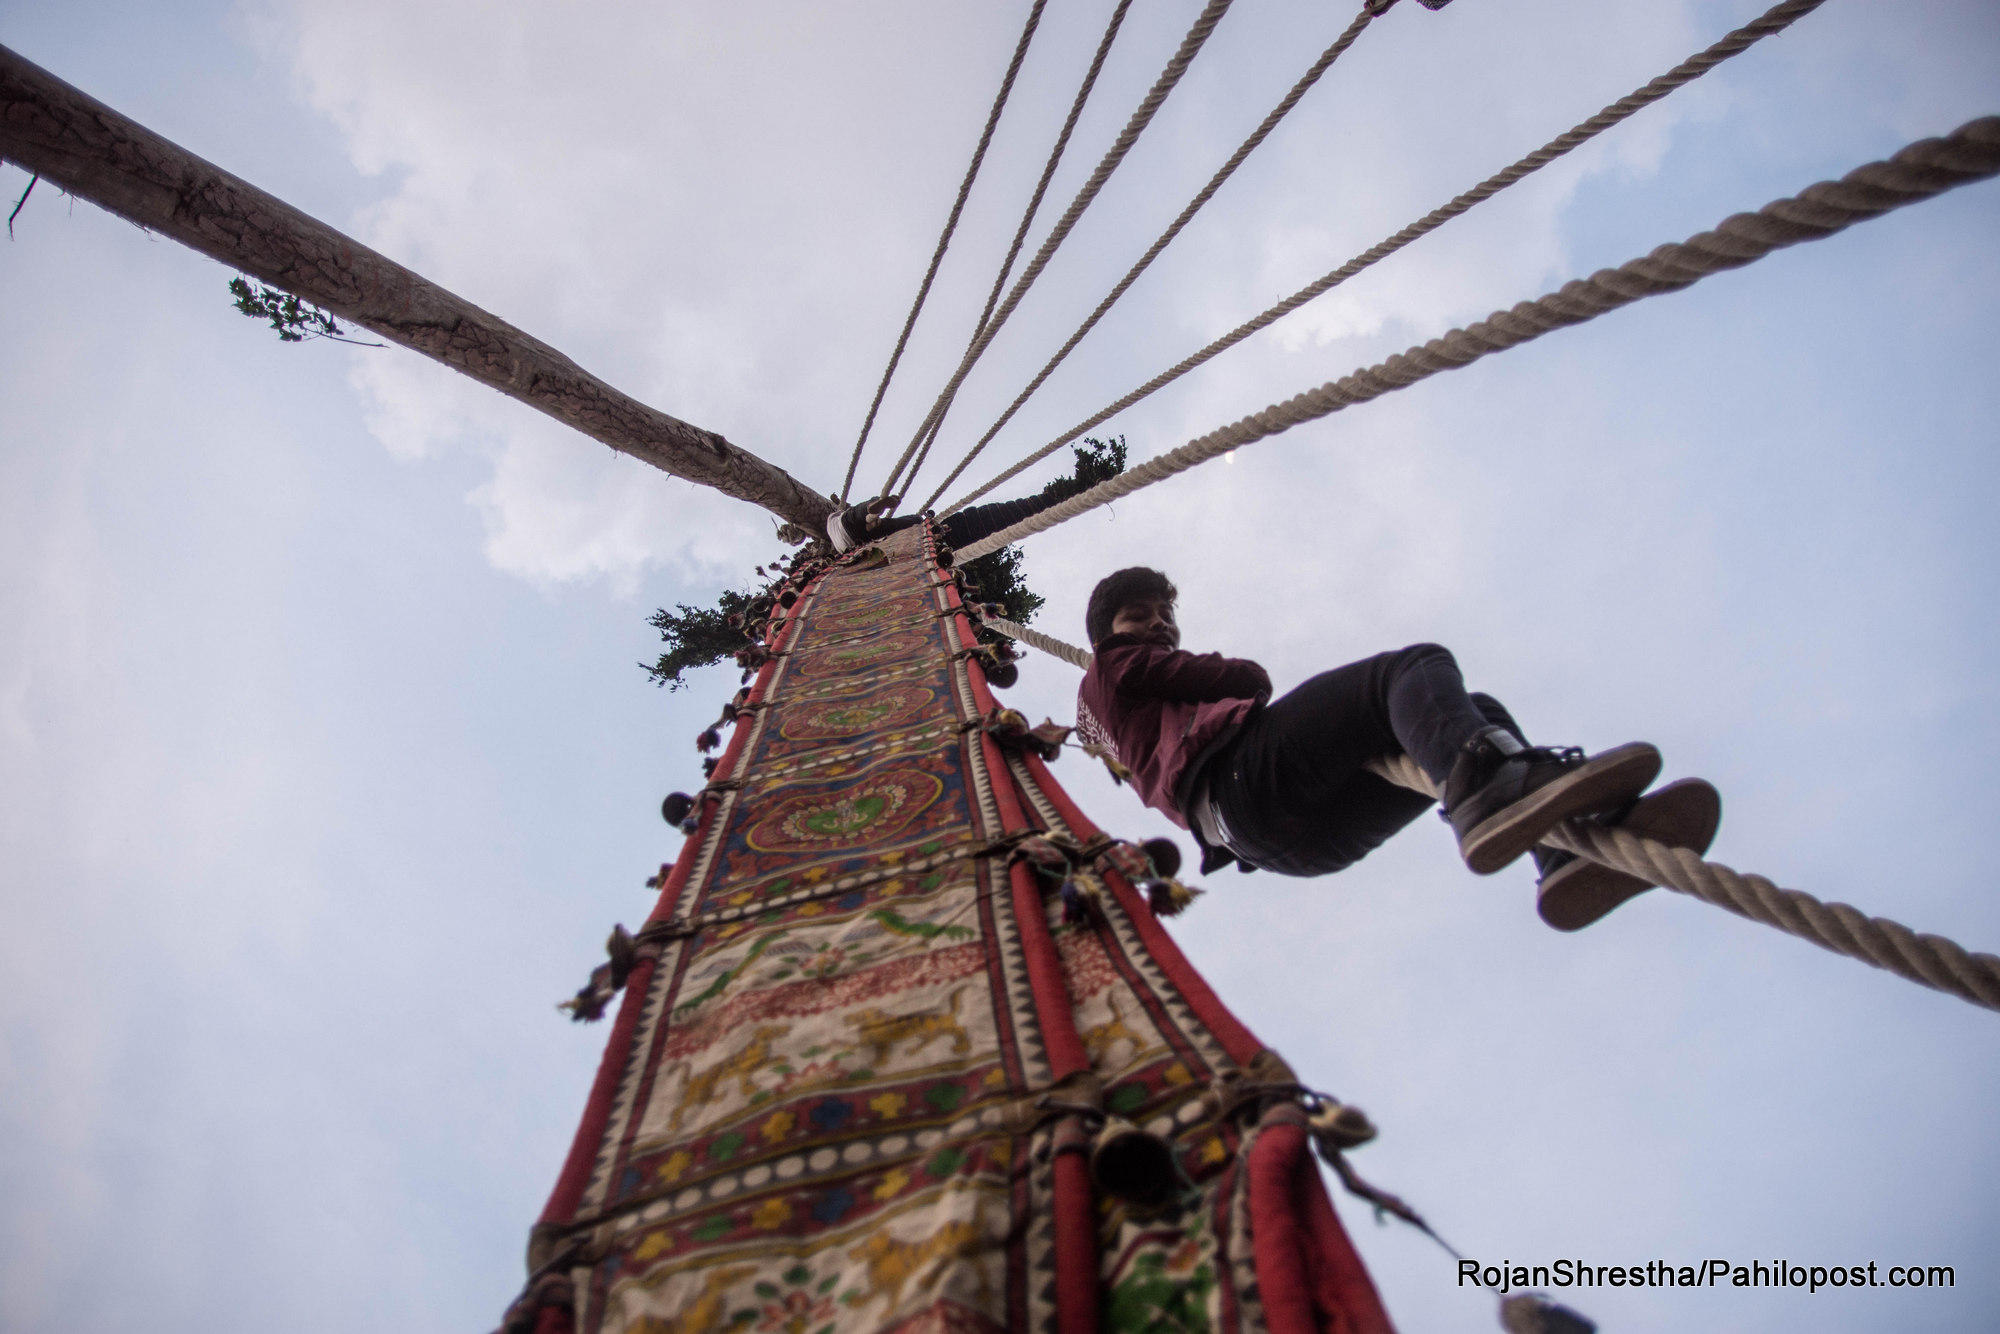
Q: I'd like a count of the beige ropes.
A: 7